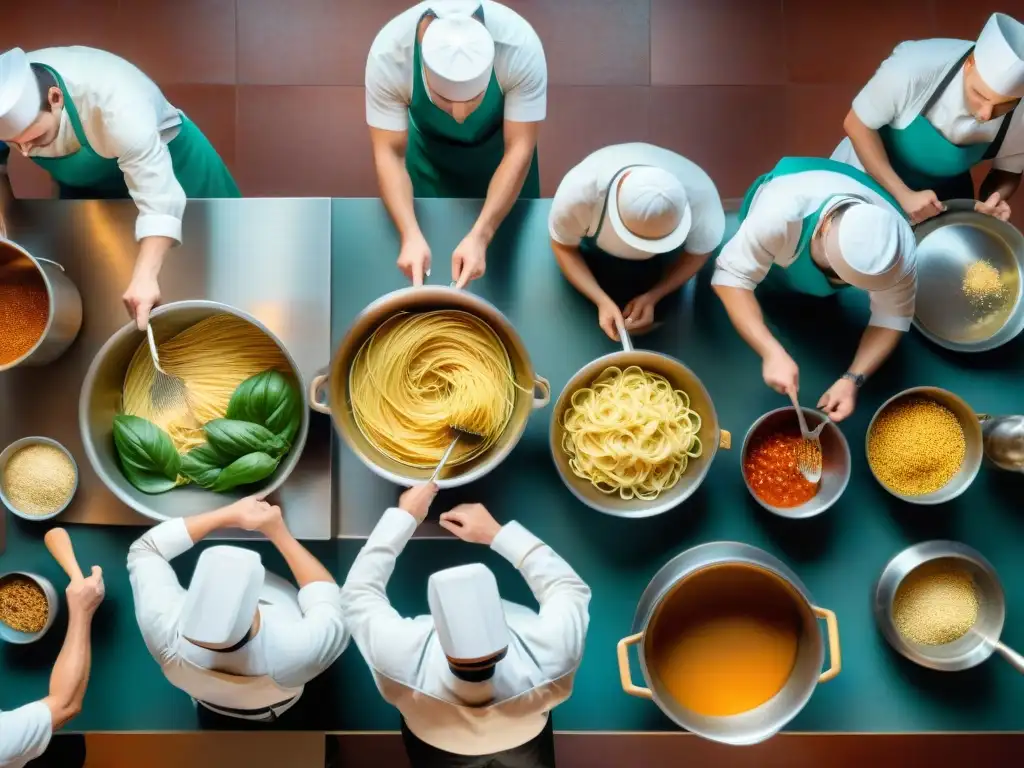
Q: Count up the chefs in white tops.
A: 8